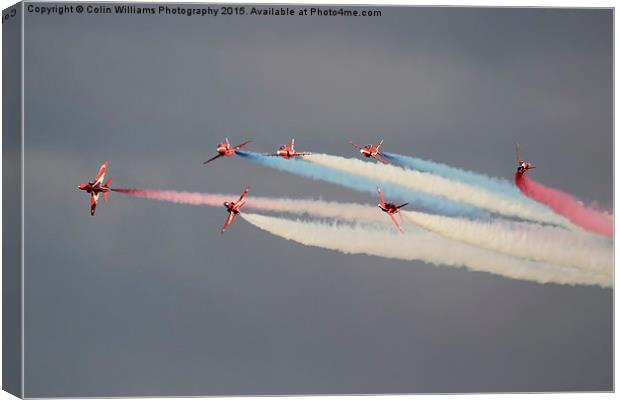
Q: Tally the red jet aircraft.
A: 7